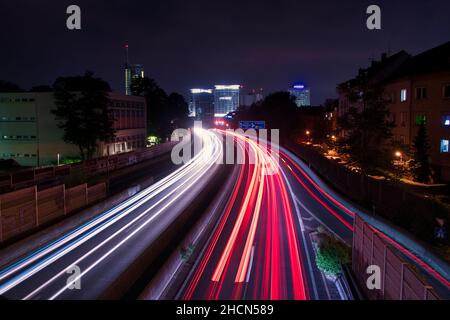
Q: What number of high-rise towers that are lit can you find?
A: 4